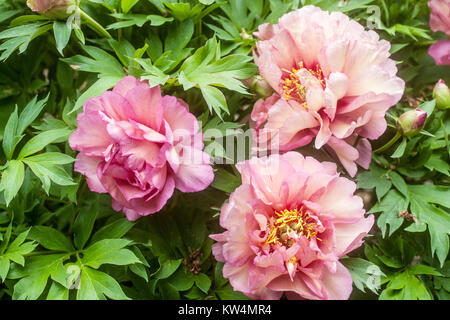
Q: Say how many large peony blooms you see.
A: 3